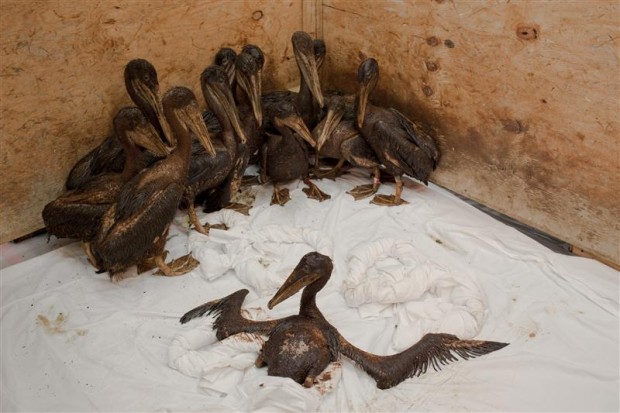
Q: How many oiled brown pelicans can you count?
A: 12